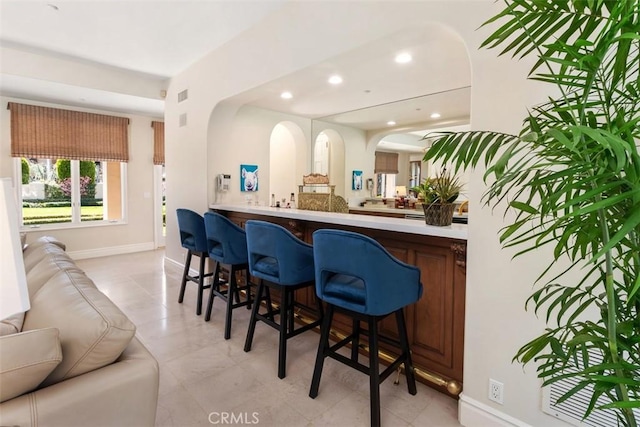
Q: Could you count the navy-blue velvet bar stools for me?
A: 4